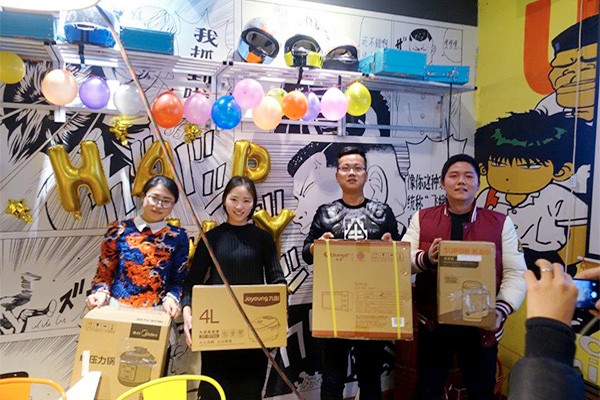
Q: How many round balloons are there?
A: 14